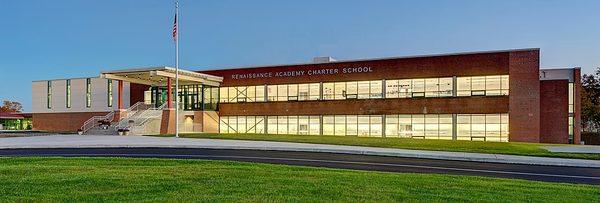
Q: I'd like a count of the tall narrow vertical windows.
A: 4